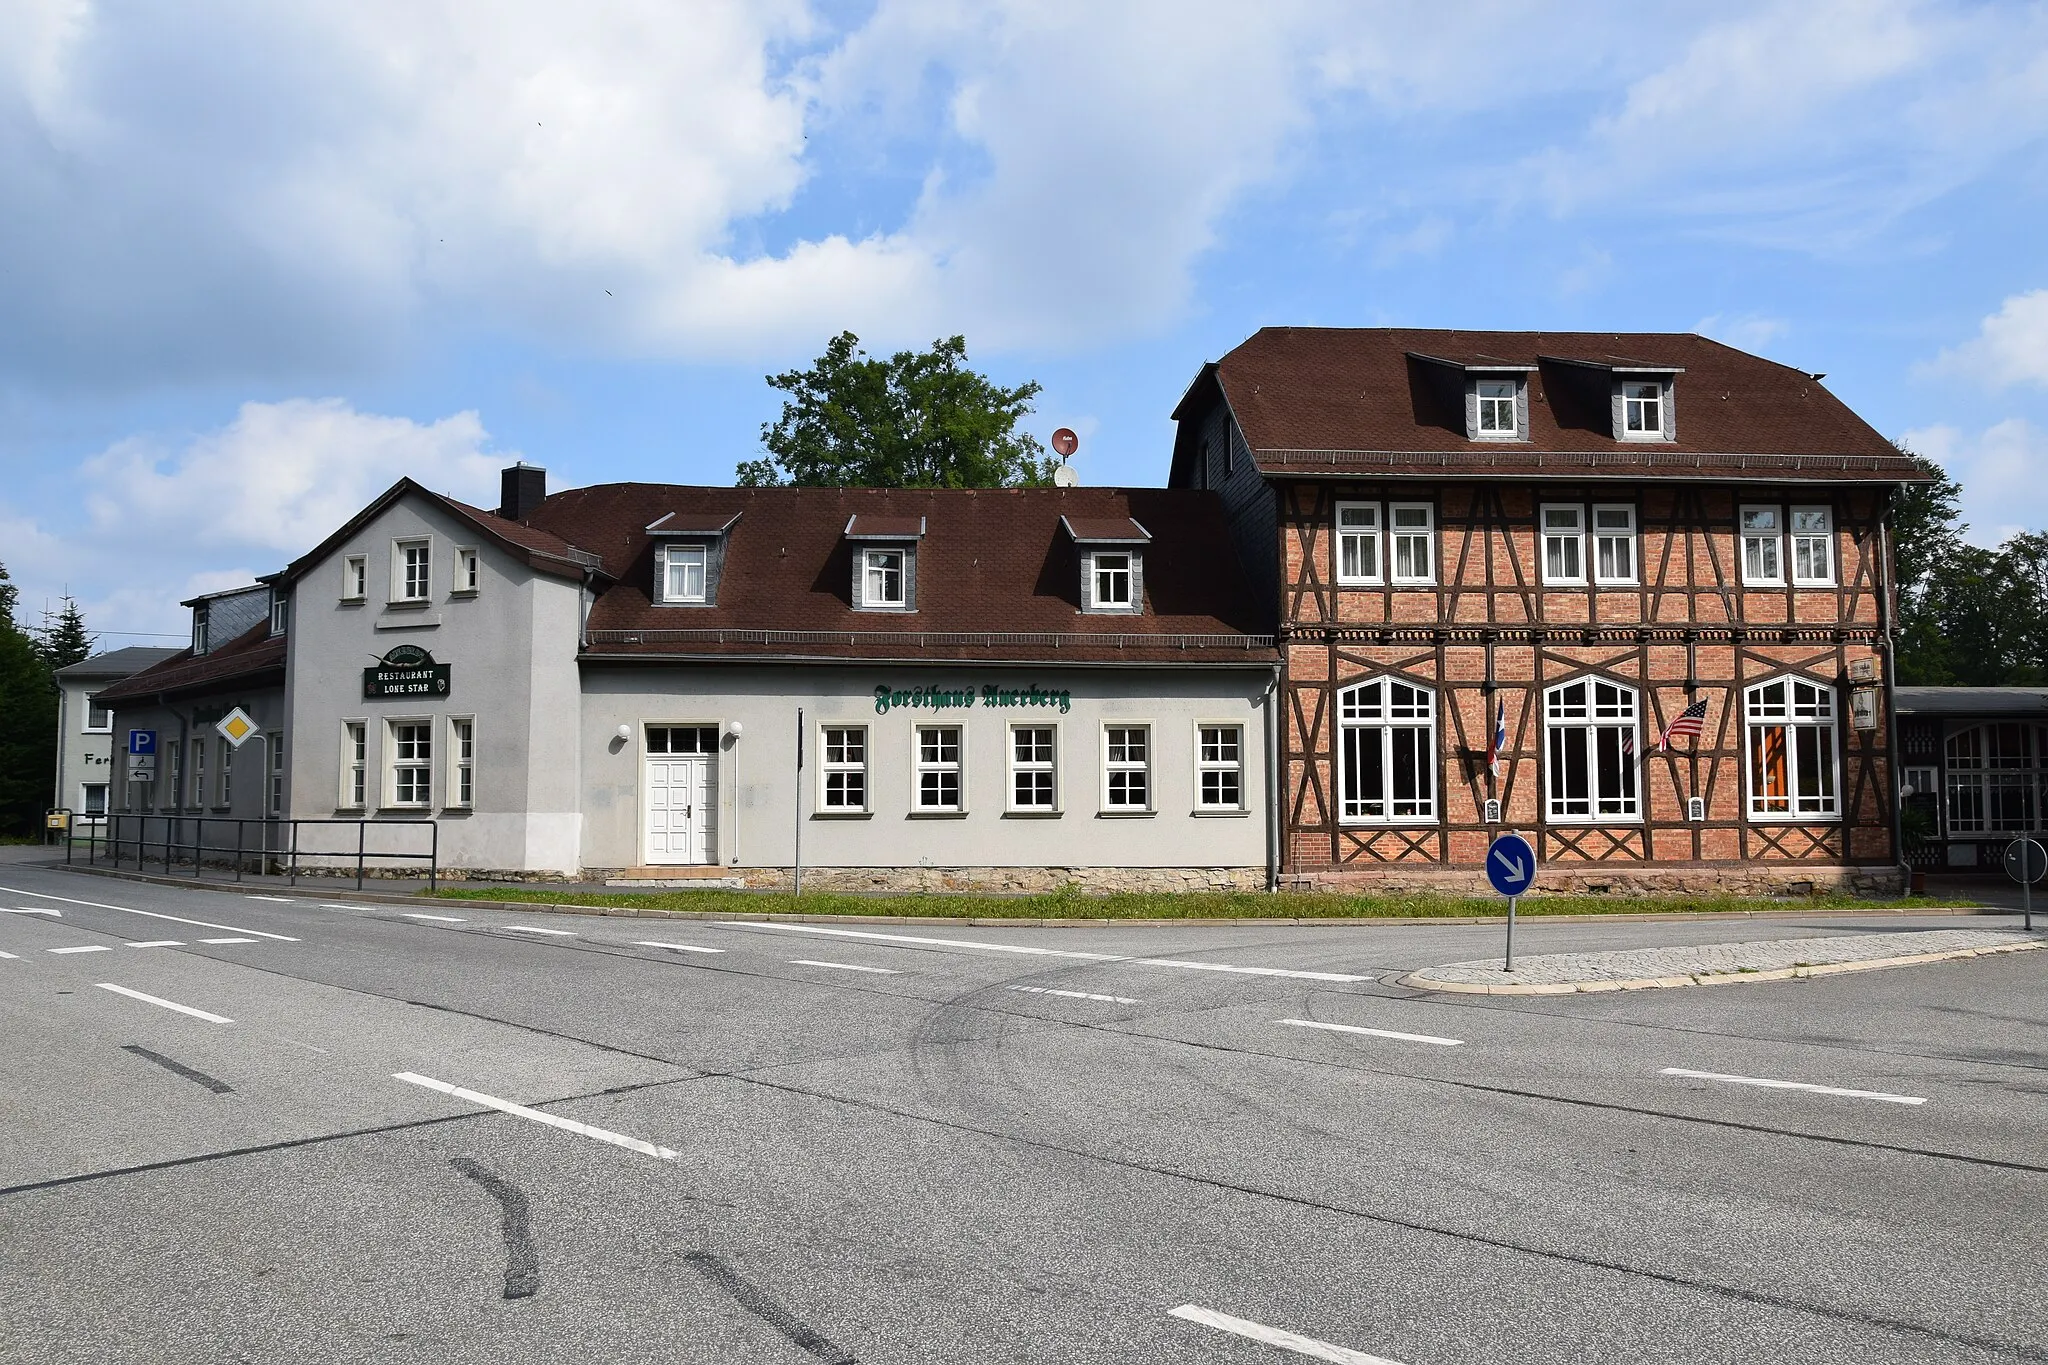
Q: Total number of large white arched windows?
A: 3